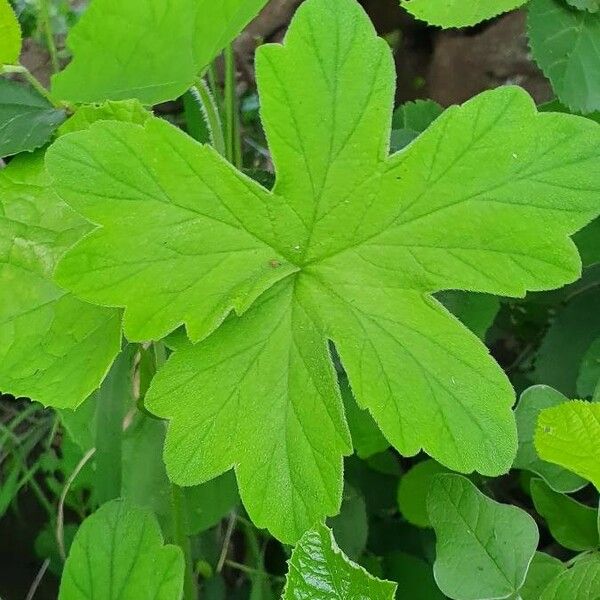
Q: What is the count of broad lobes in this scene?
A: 5